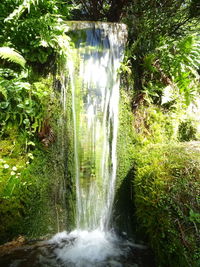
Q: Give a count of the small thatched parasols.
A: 0